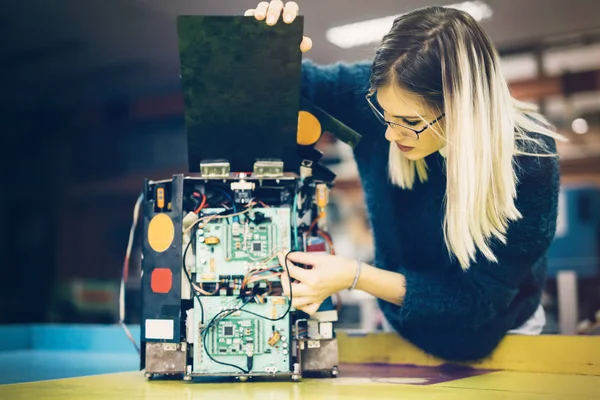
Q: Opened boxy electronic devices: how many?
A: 1